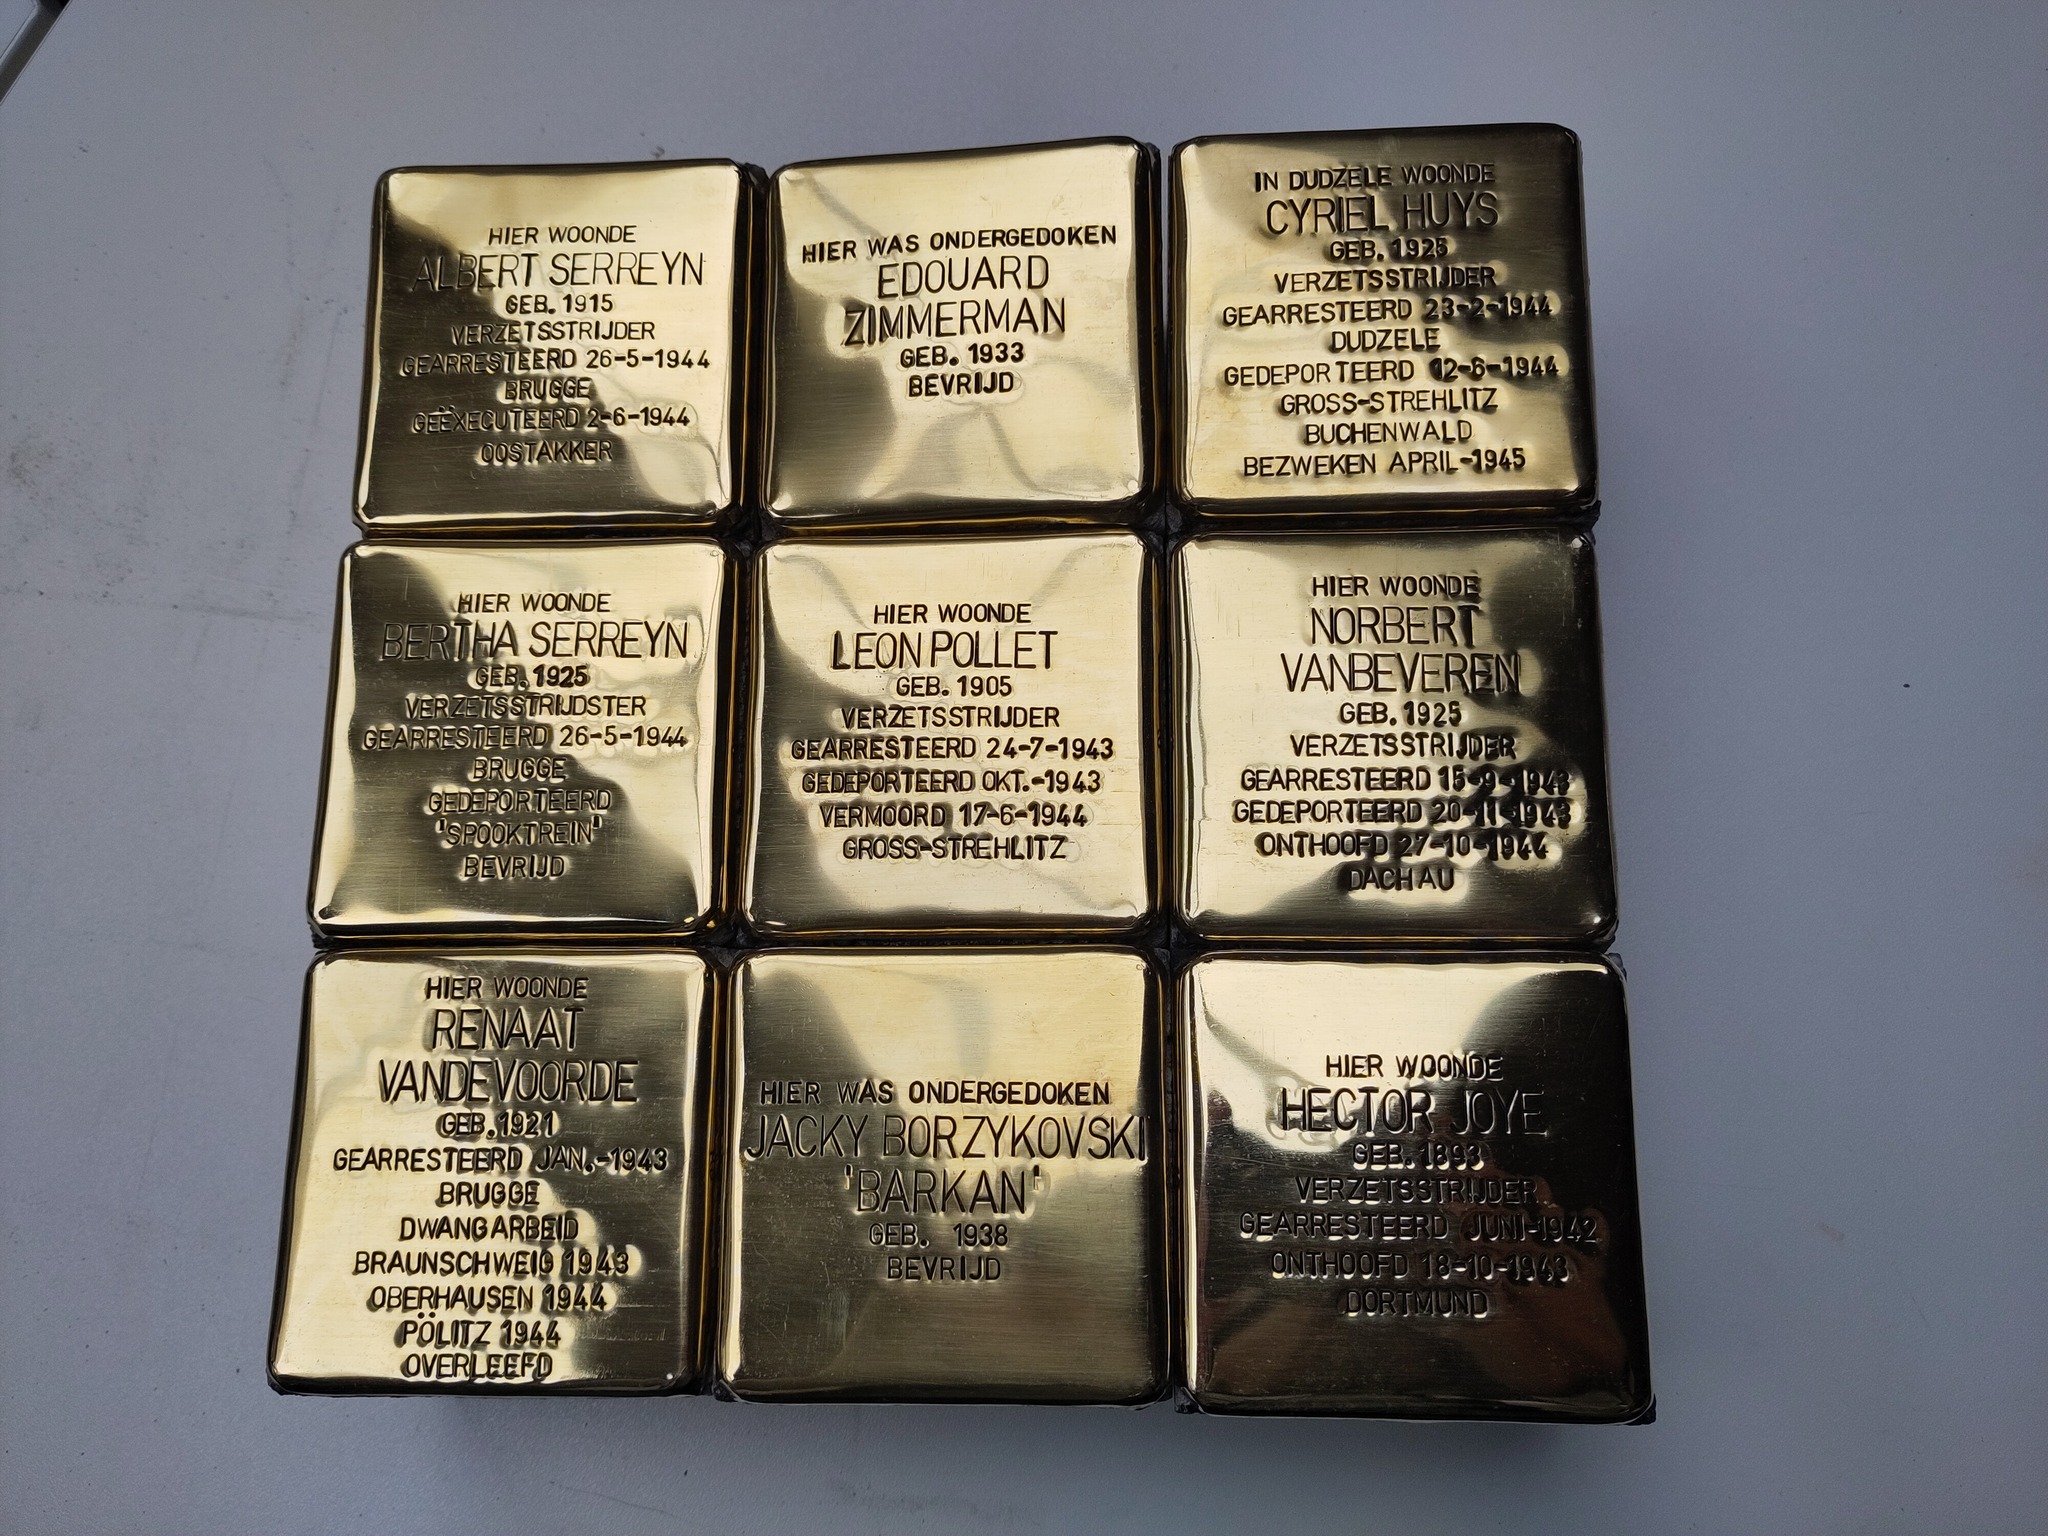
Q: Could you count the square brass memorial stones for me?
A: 9